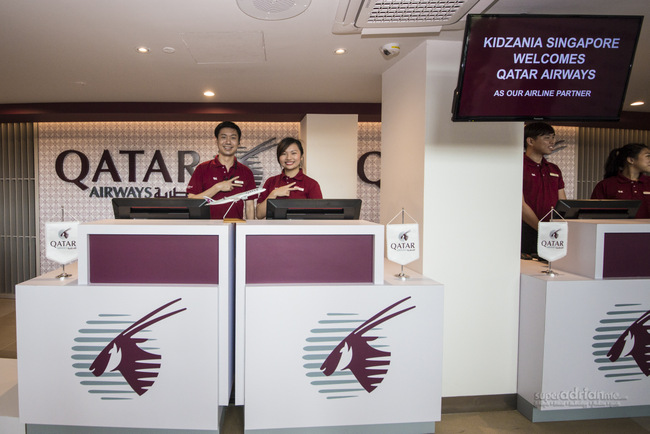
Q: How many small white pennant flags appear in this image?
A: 3